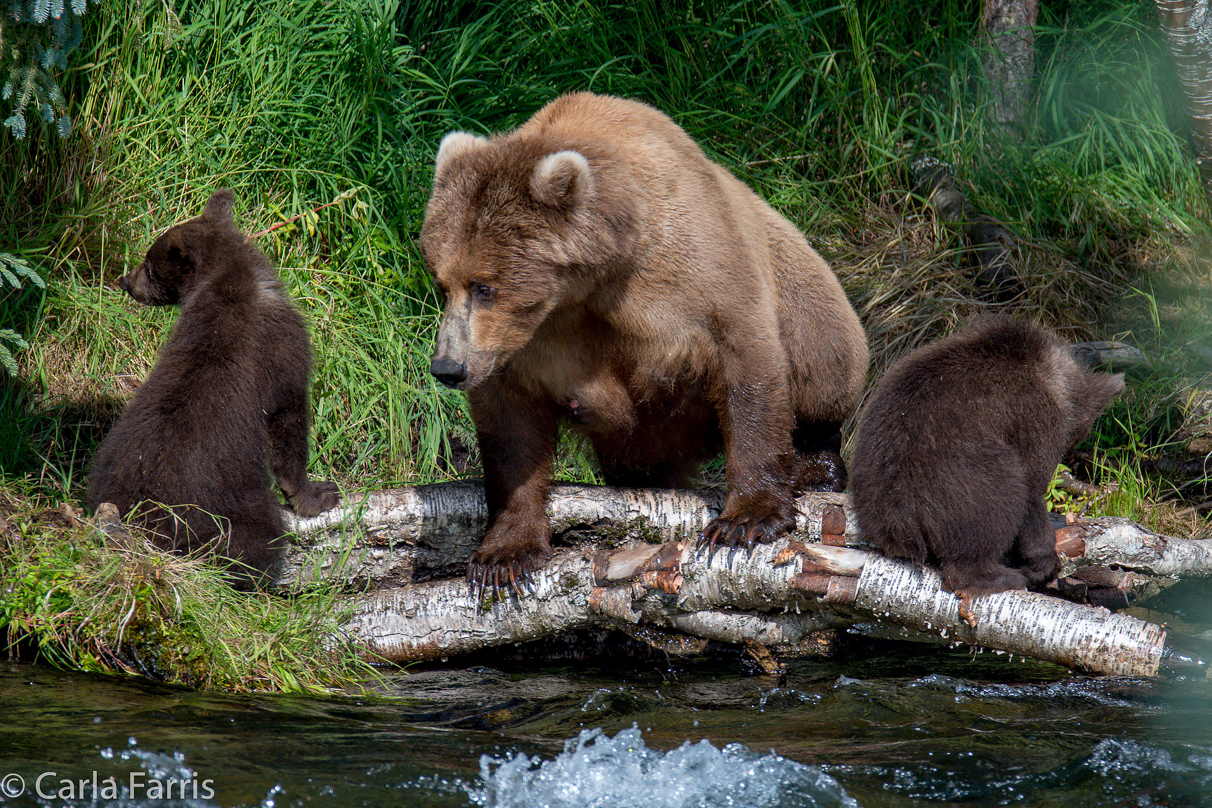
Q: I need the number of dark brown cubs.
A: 2